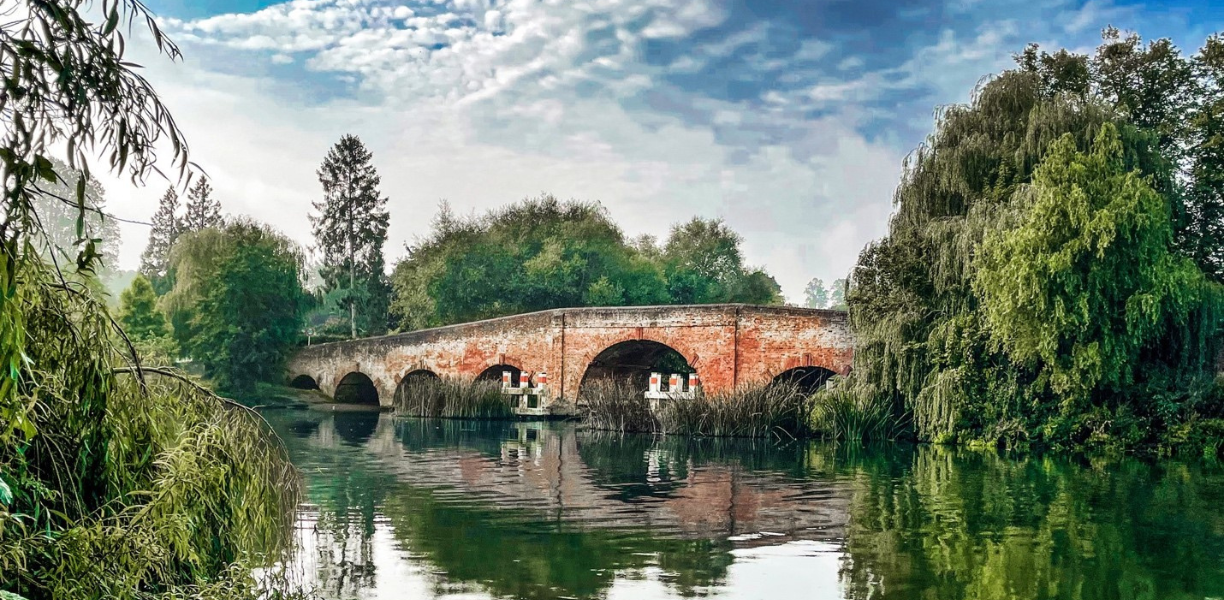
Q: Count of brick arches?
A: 6